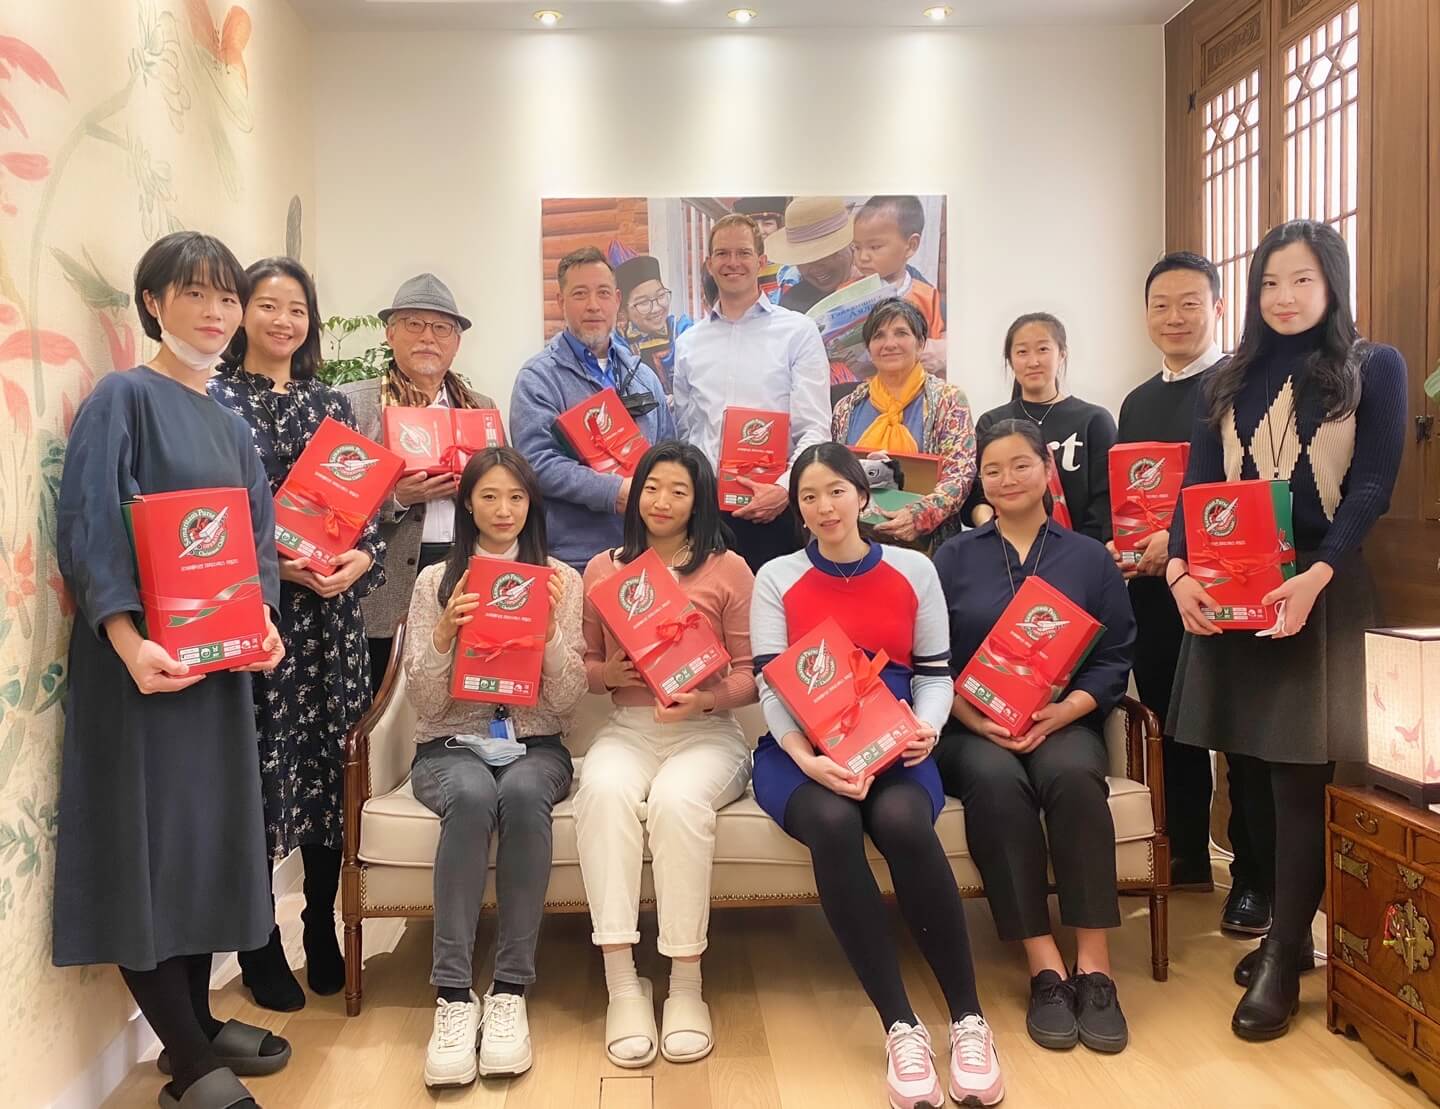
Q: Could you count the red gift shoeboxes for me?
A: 13